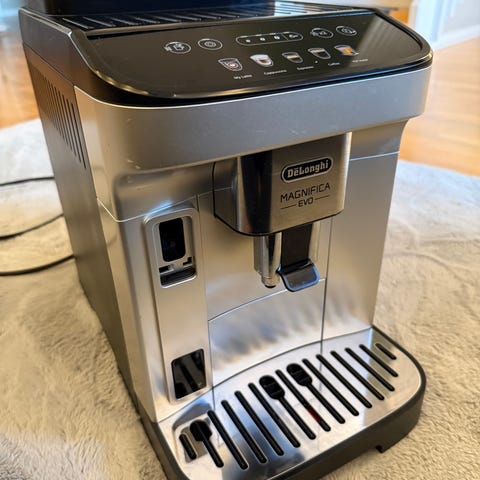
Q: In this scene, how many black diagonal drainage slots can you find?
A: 15